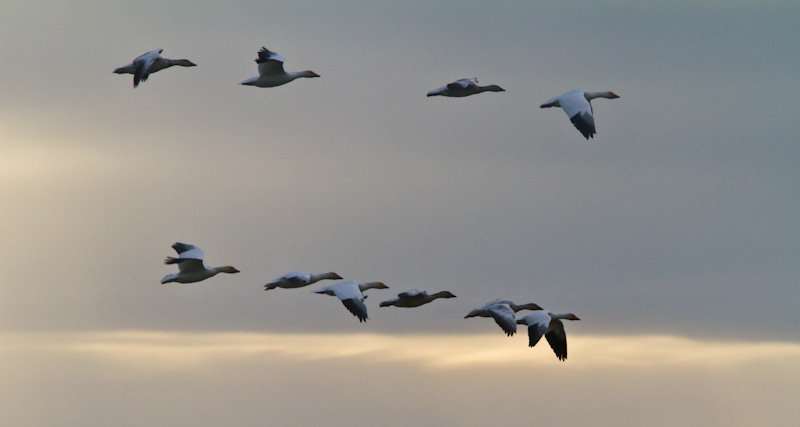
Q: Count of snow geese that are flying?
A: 10